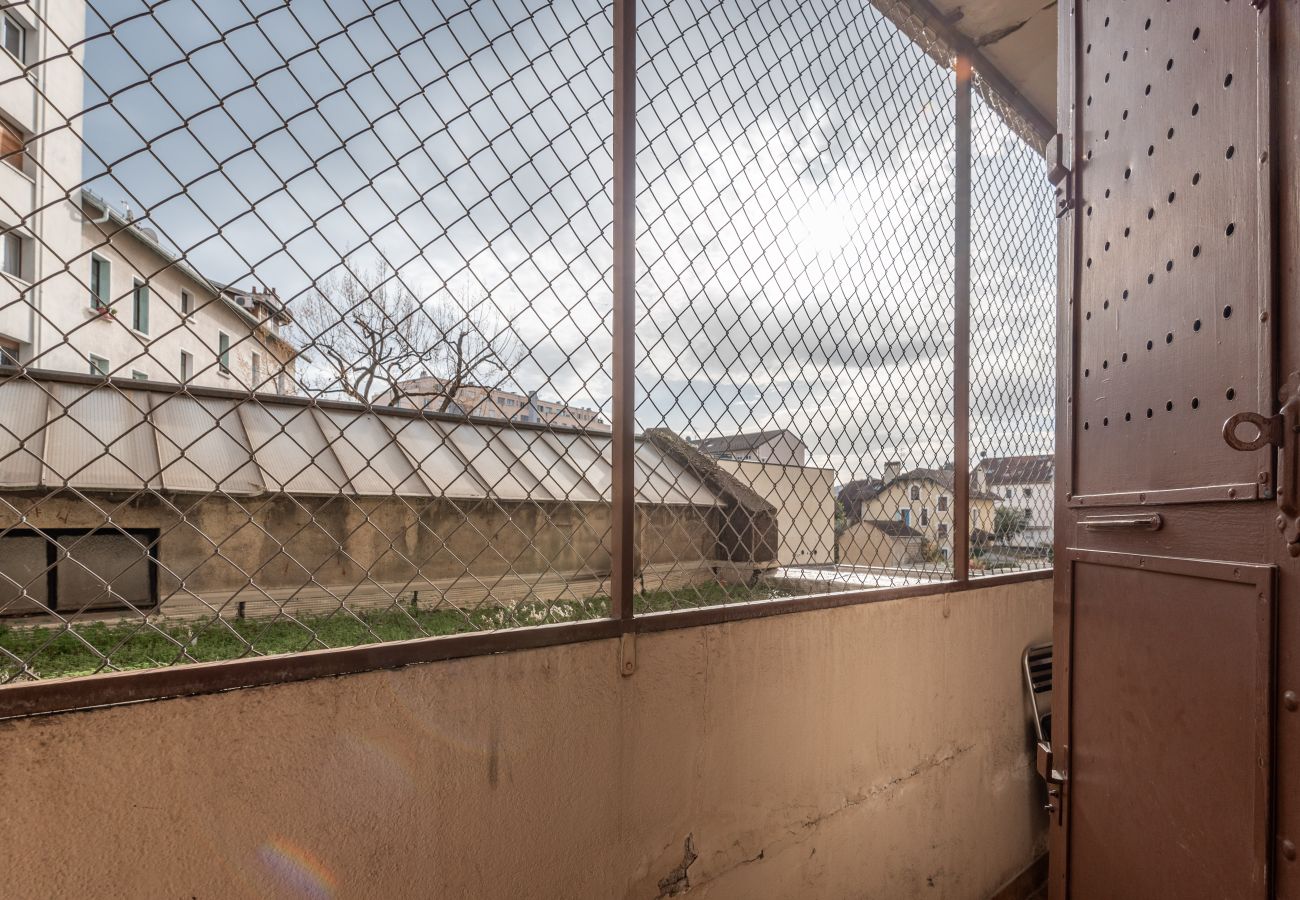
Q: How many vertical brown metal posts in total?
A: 2